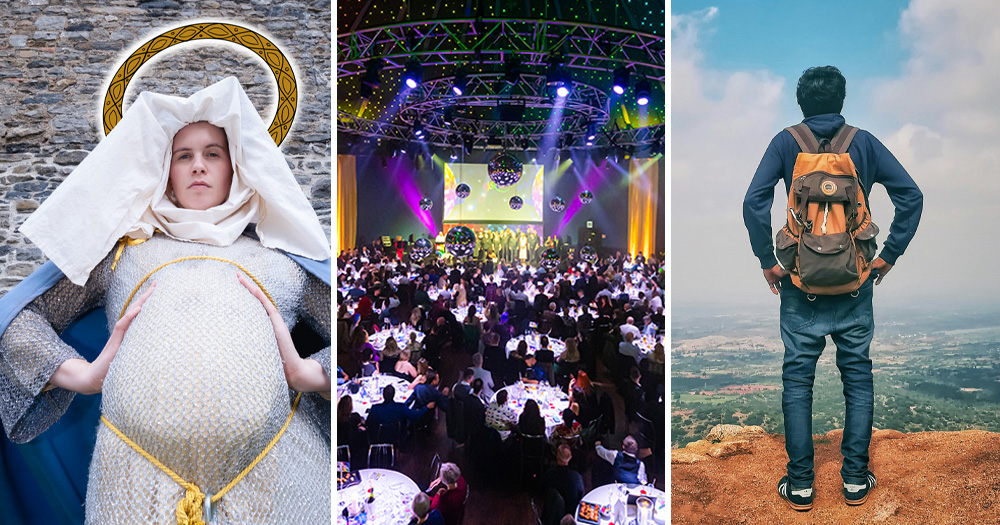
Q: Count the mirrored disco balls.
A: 10